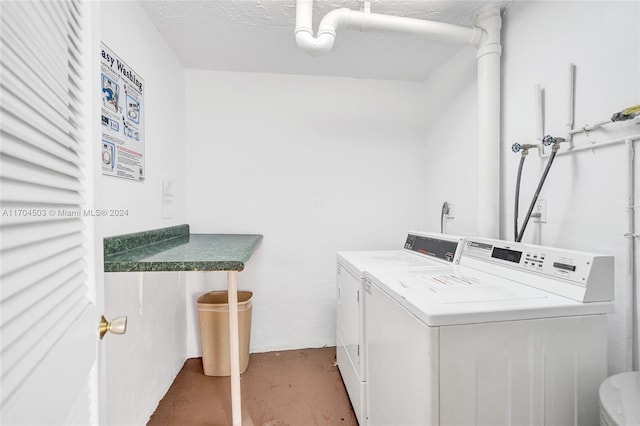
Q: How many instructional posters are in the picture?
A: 1